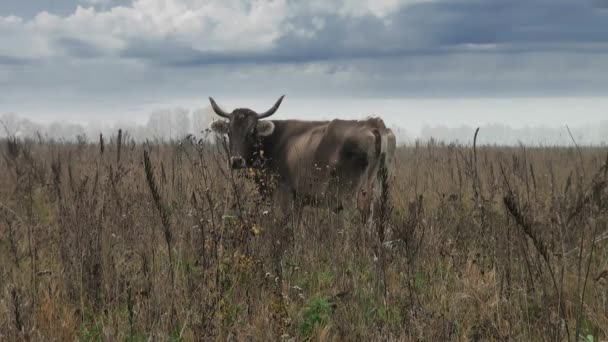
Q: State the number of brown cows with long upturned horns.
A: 1